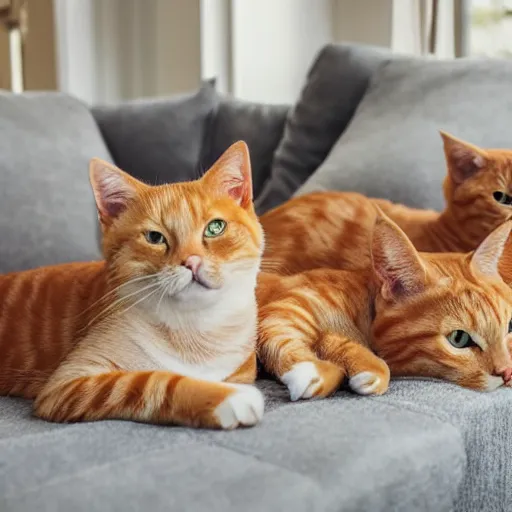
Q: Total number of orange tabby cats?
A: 3